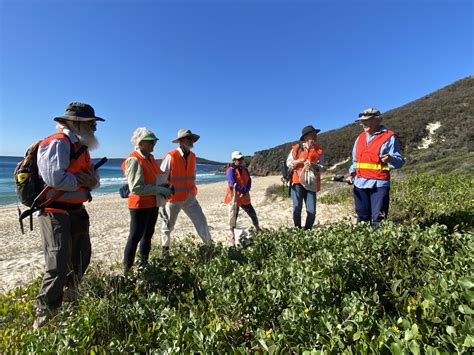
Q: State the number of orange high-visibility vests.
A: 6